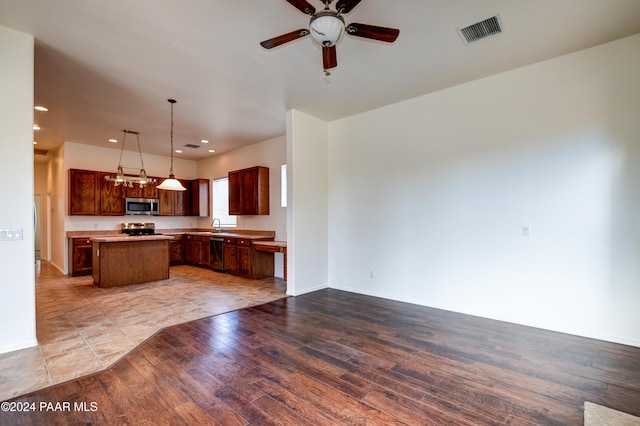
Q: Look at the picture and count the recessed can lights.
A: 7